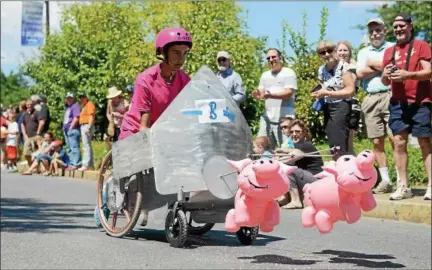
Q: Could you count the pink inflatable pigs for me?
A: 2